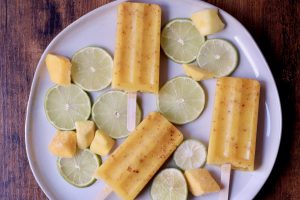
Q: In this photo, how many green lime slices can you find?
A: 9